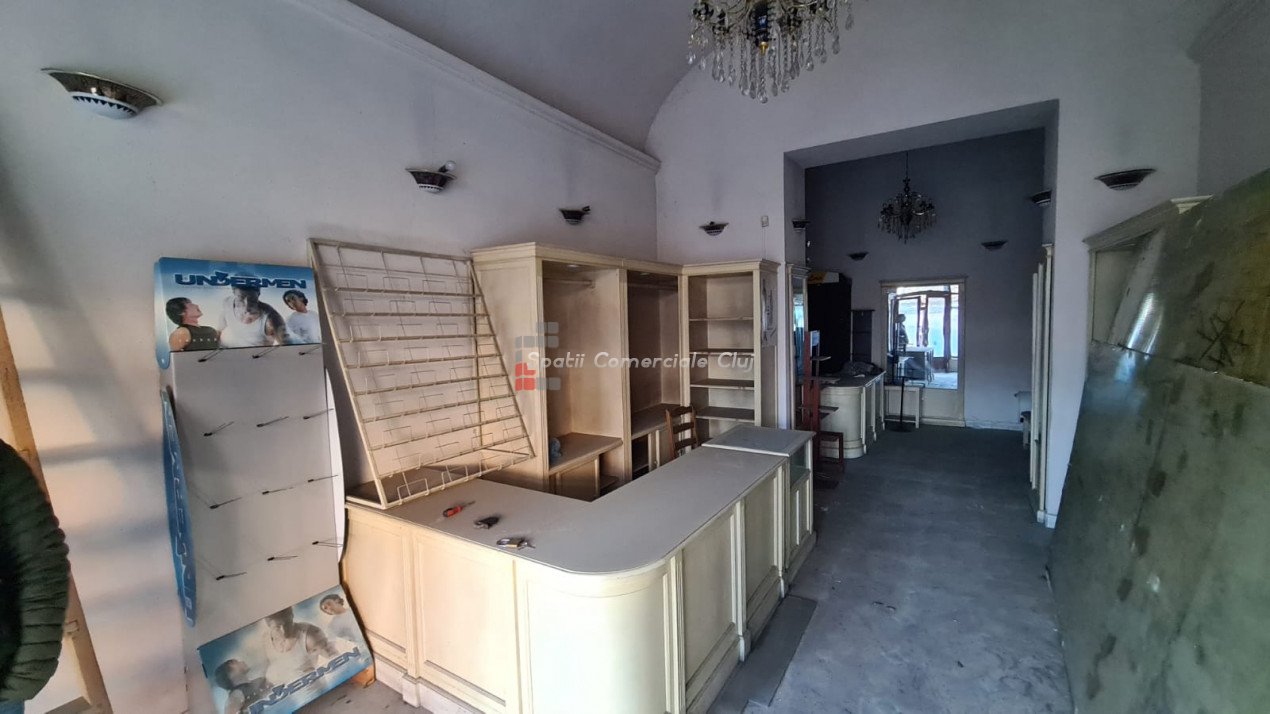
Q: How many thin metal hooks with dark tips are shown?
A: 12